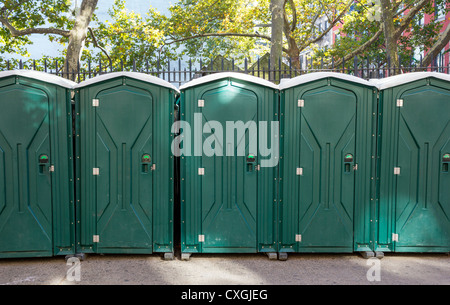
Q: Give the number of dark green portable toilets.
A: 5